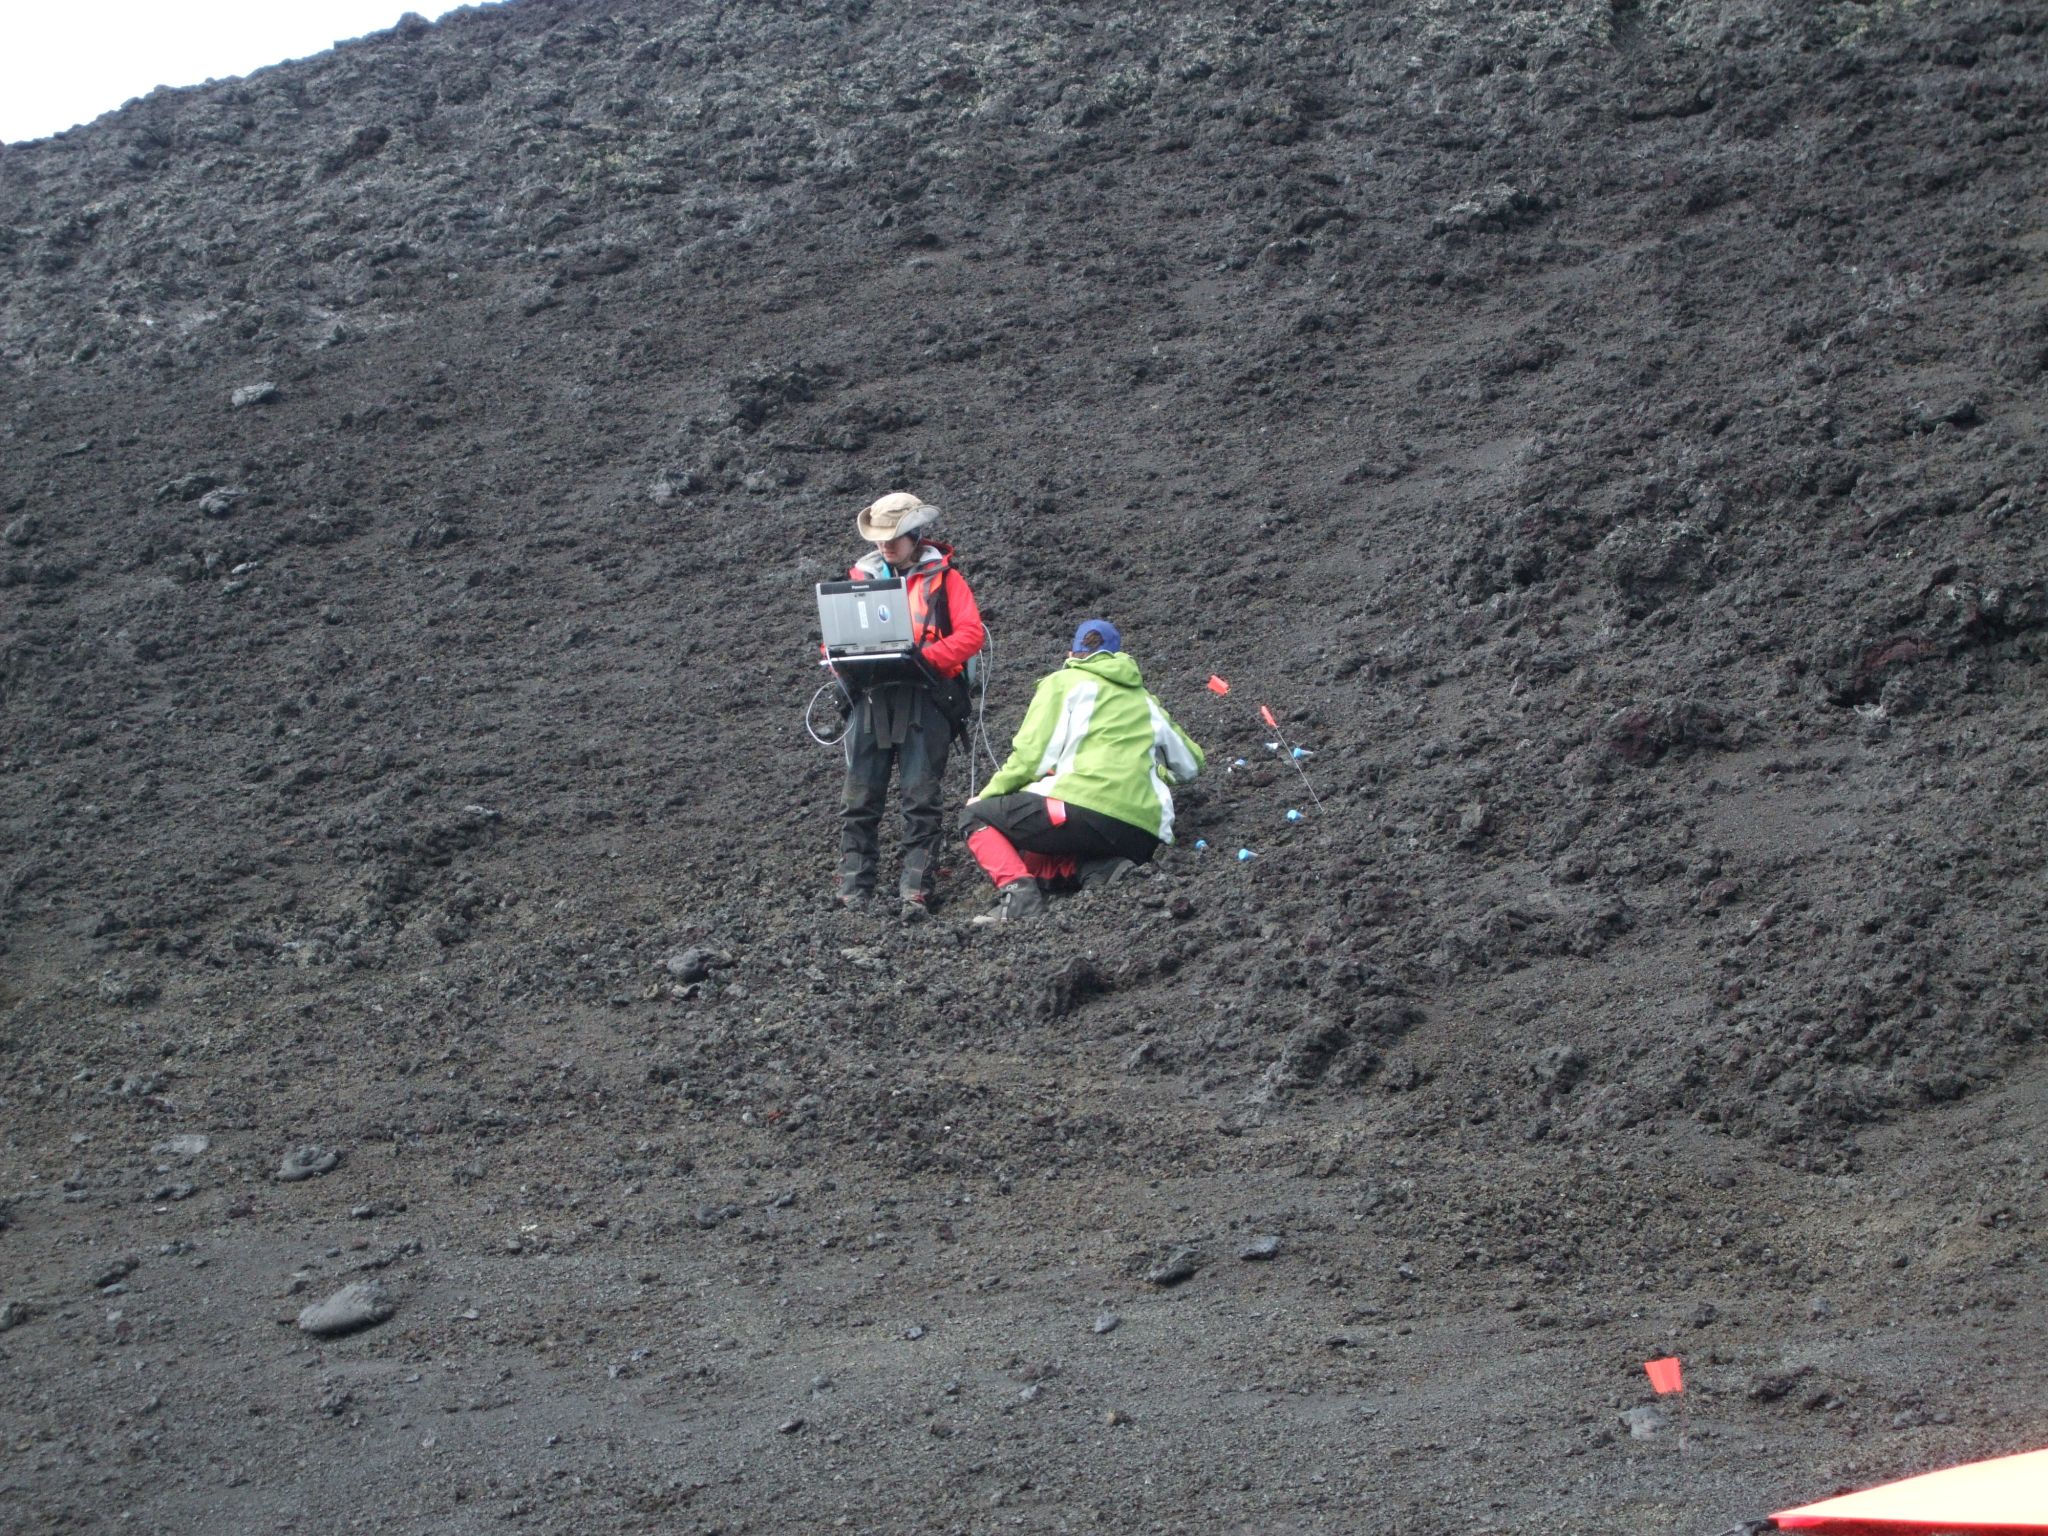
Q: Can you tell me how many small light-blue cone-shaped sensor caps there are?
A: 6